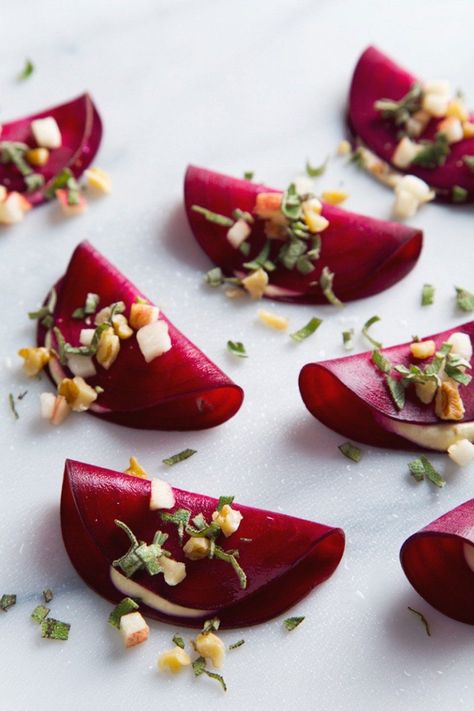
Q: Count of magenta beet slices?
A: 7